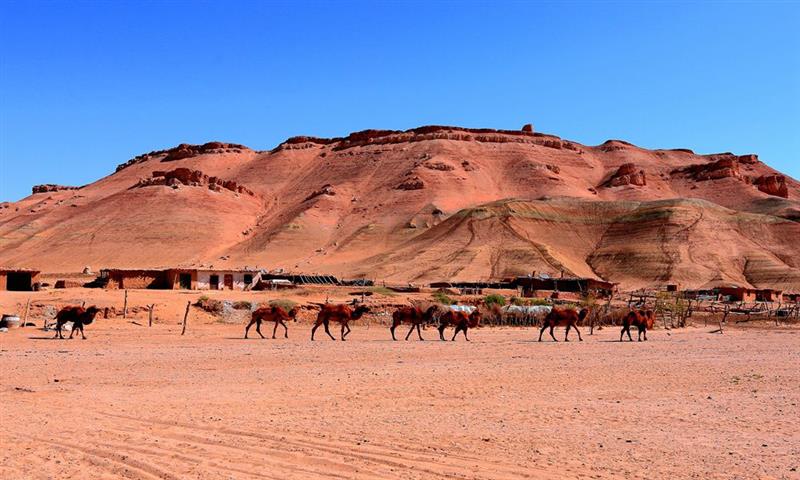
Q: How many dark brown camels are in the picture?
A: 7